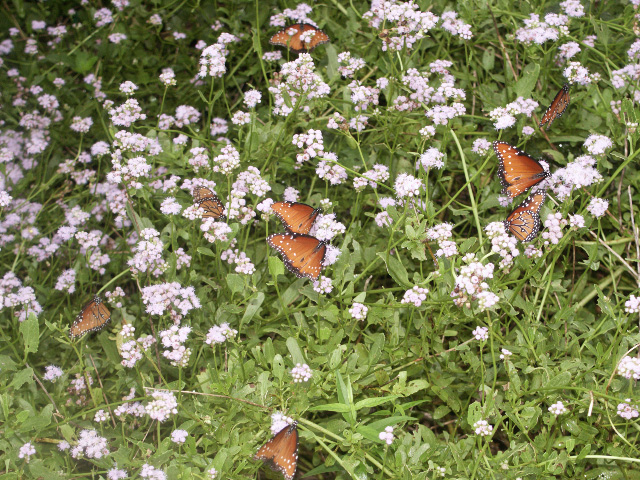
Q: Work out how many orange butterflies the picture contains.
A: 9